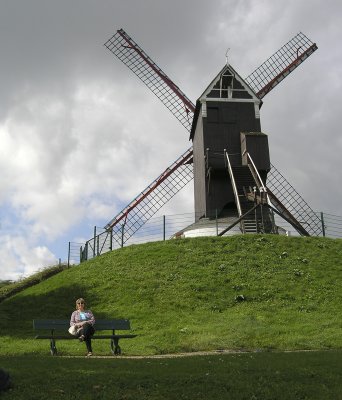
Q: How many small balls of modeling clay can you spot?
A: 0